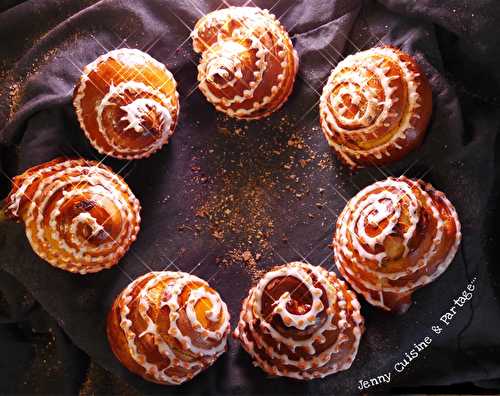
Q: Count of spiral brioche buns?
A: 7